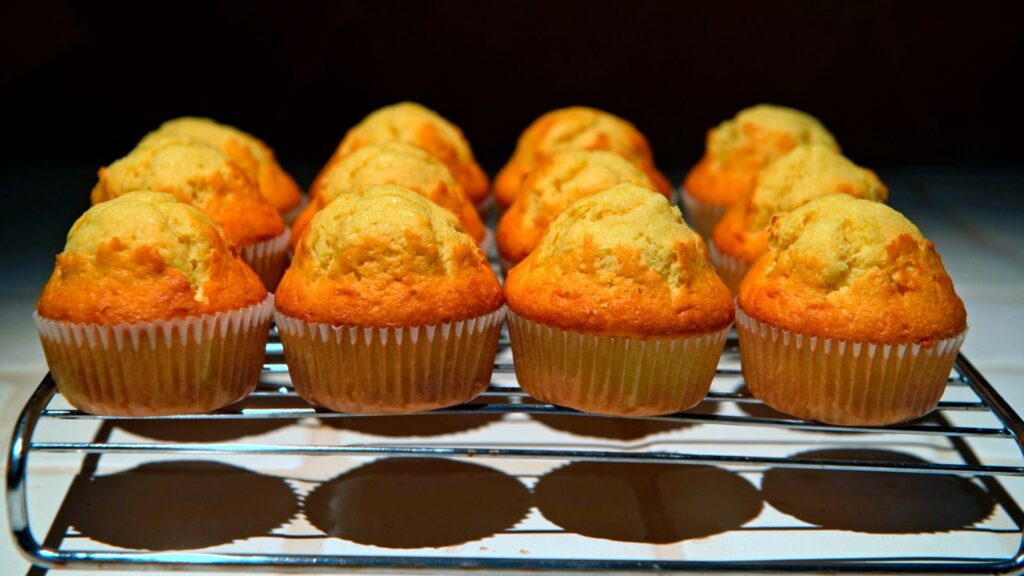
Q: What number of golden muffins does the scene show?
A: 12